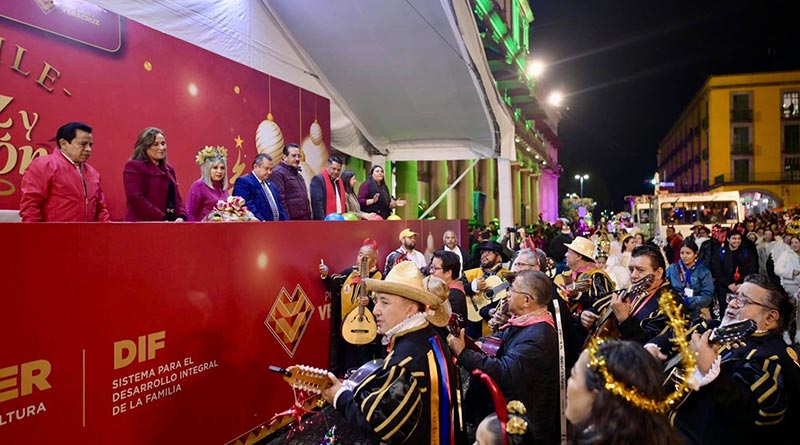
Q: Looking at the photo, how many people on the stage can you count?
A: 8